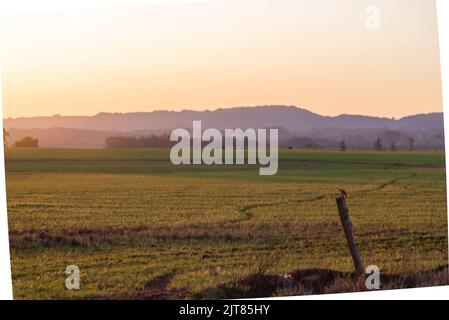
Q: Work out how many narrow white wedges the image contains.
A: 4